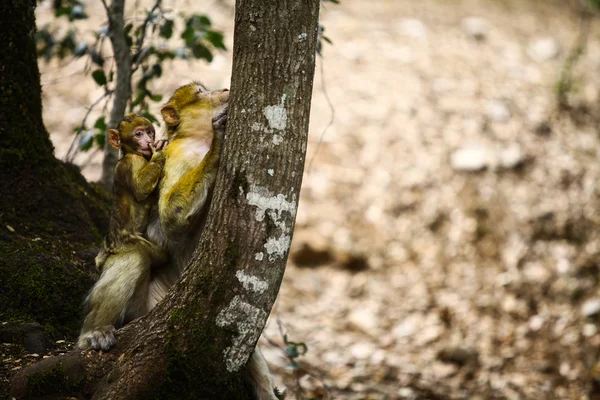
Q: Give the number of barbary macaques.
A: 2